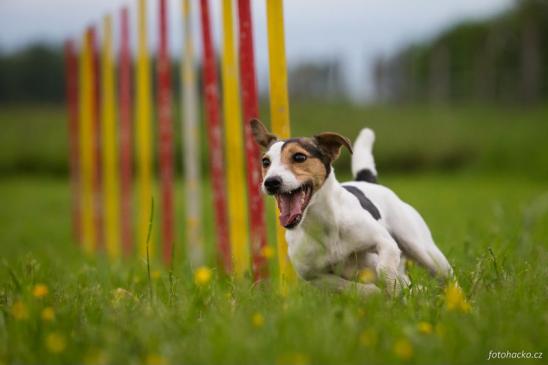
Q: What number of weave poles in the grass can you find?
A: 12